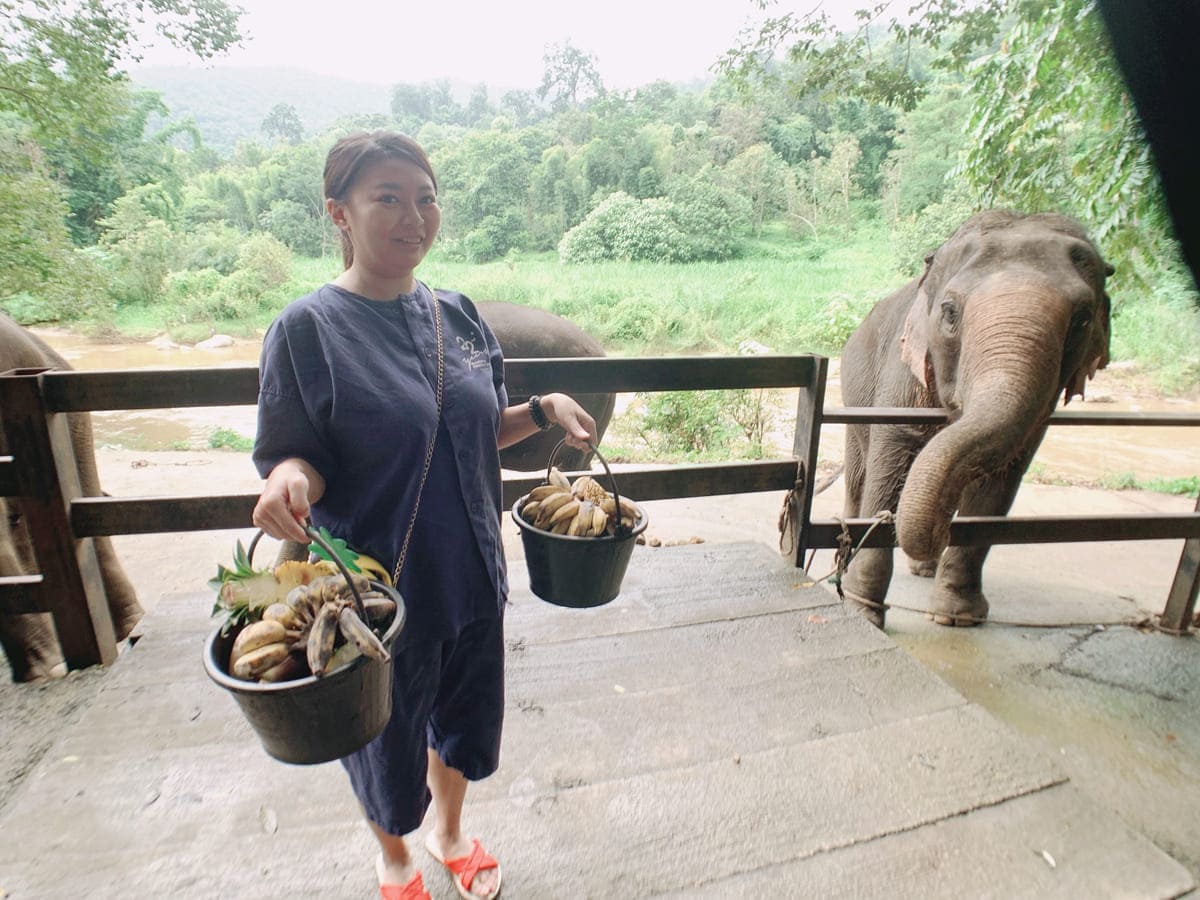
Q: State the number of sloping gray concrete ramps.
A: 1